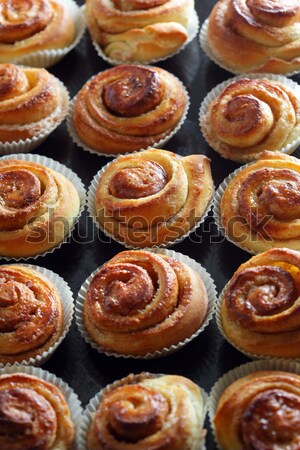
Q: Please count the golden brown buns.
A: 15